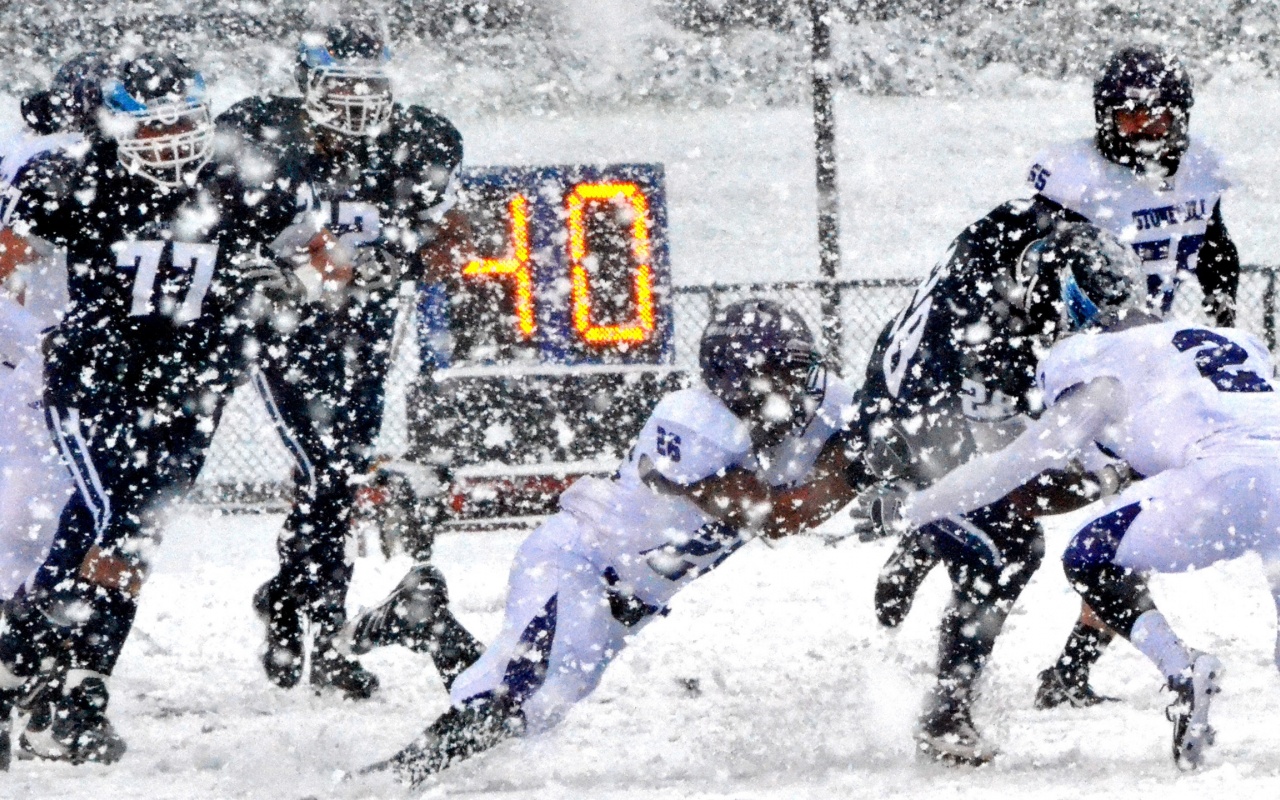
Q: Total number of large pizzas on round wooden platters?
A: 0